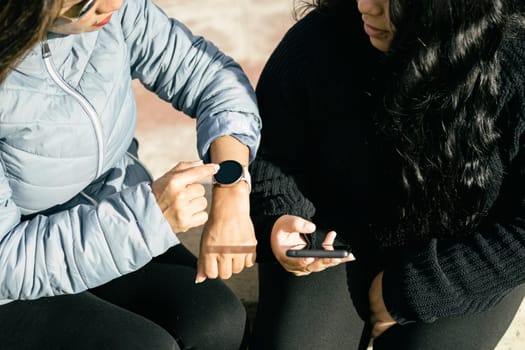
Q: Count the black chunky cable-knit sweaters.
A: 1